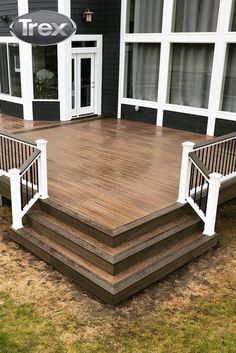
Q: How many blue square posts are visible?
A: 0